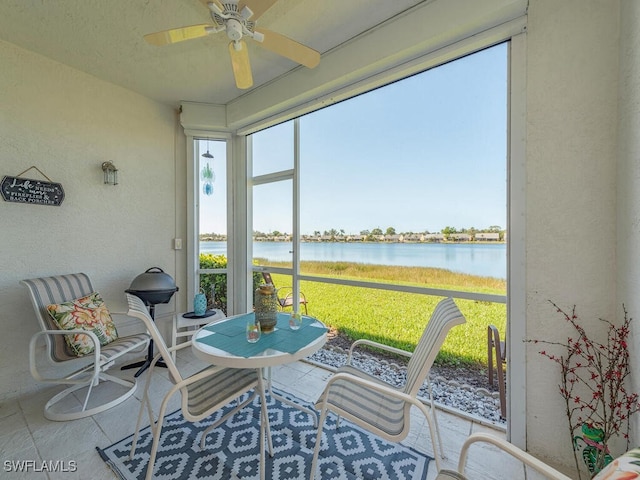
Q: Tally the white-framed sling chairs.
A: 4